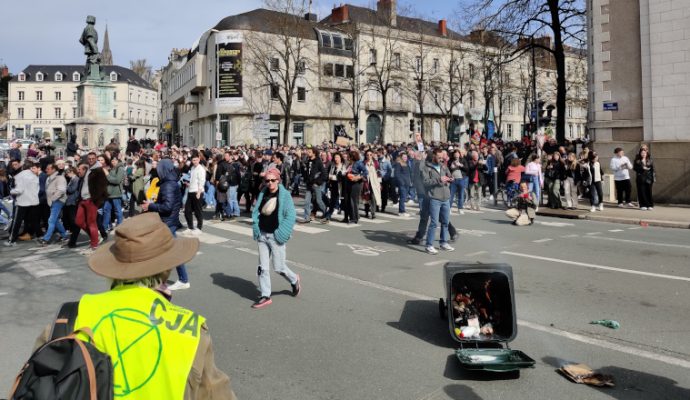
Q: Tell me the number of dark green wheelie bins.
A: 1